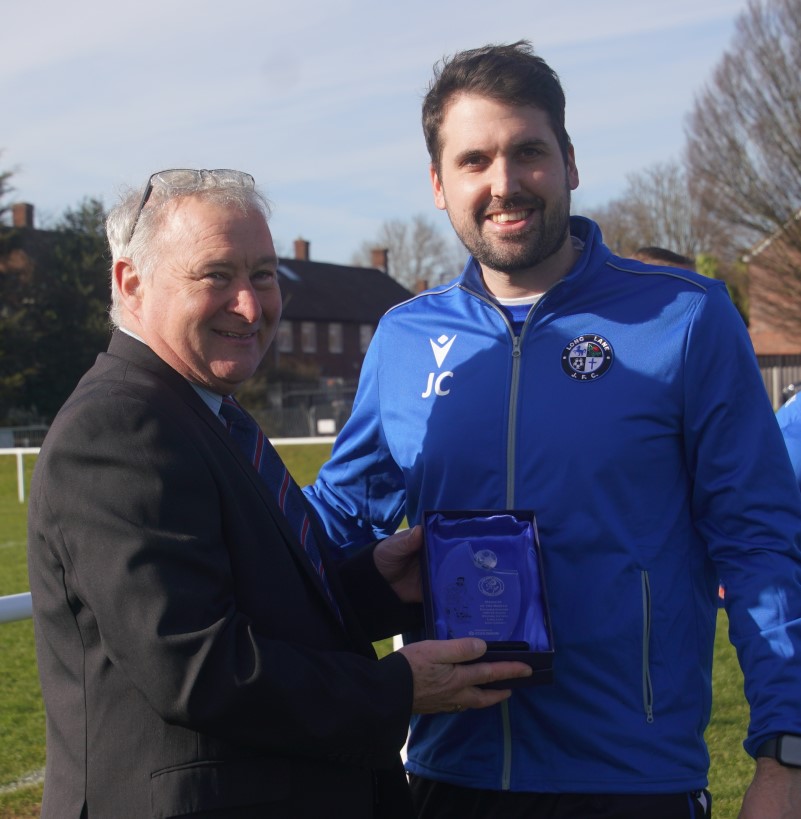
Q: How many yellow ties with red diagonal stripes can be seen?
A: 0